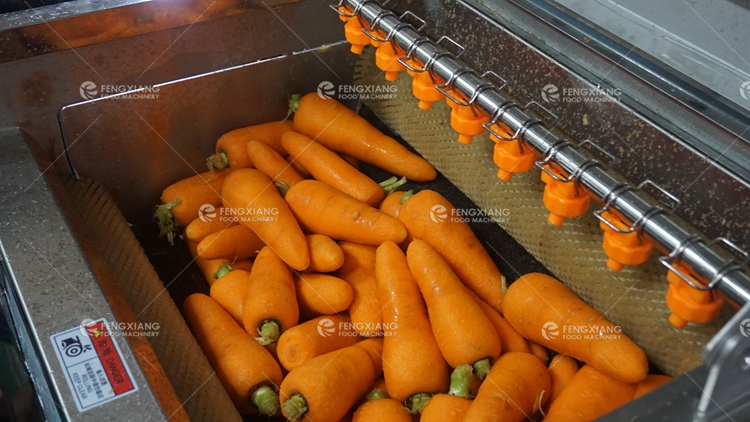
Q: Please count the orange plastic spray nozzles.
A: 8